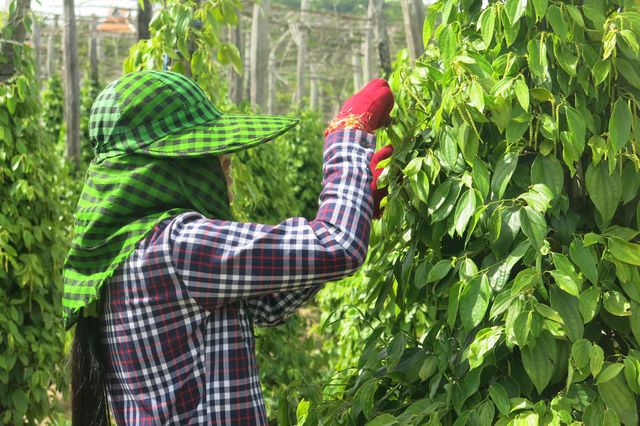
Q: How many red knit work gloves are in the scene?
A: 2